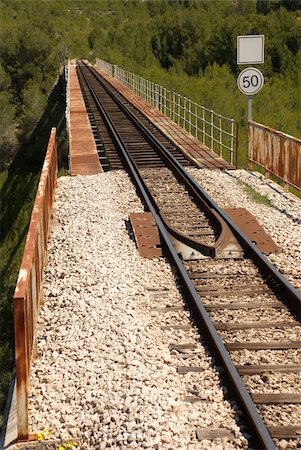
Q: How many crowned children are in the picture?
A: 0